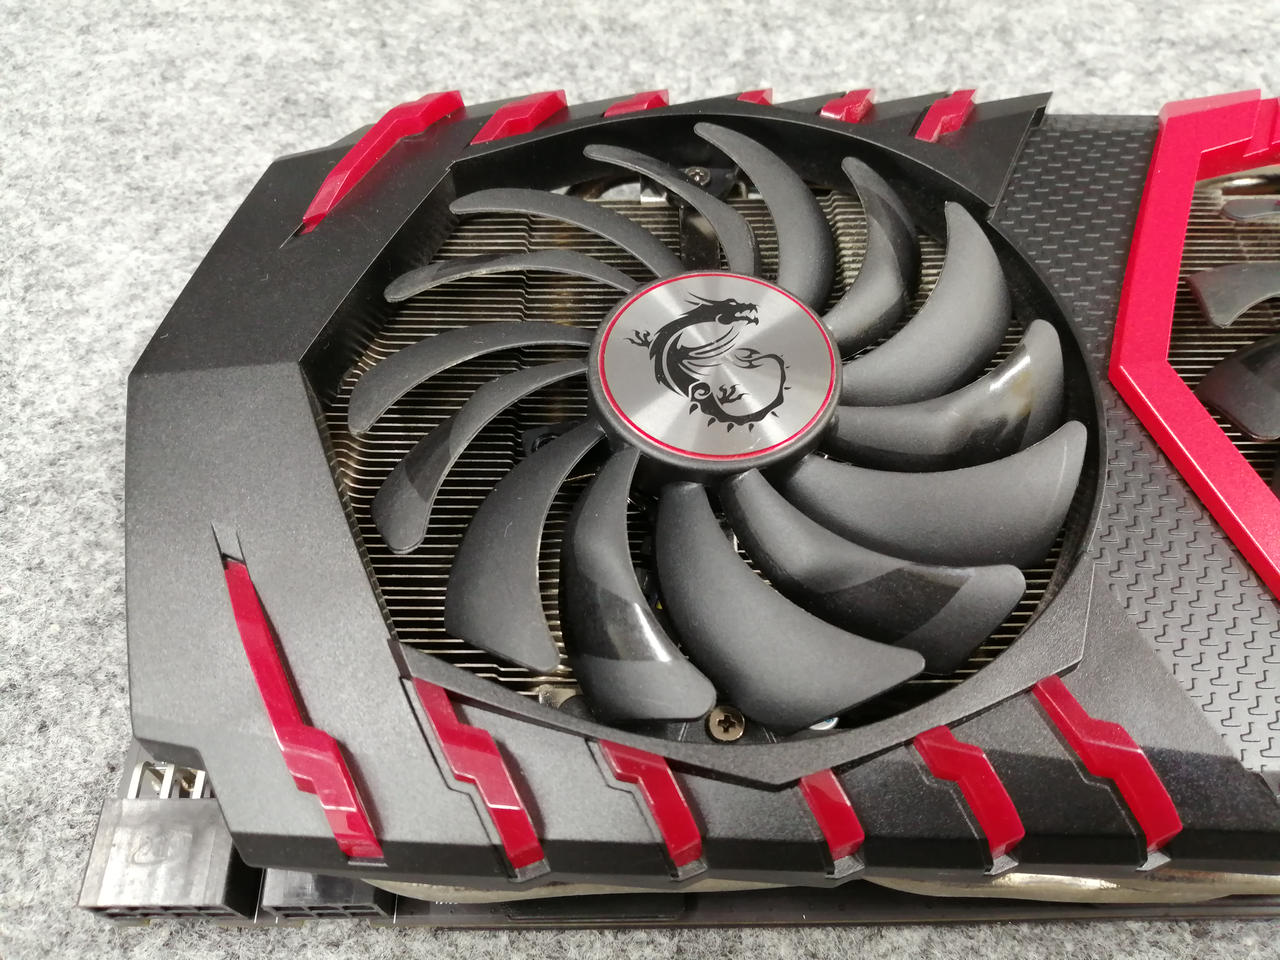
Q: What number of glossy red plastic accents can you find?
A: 12